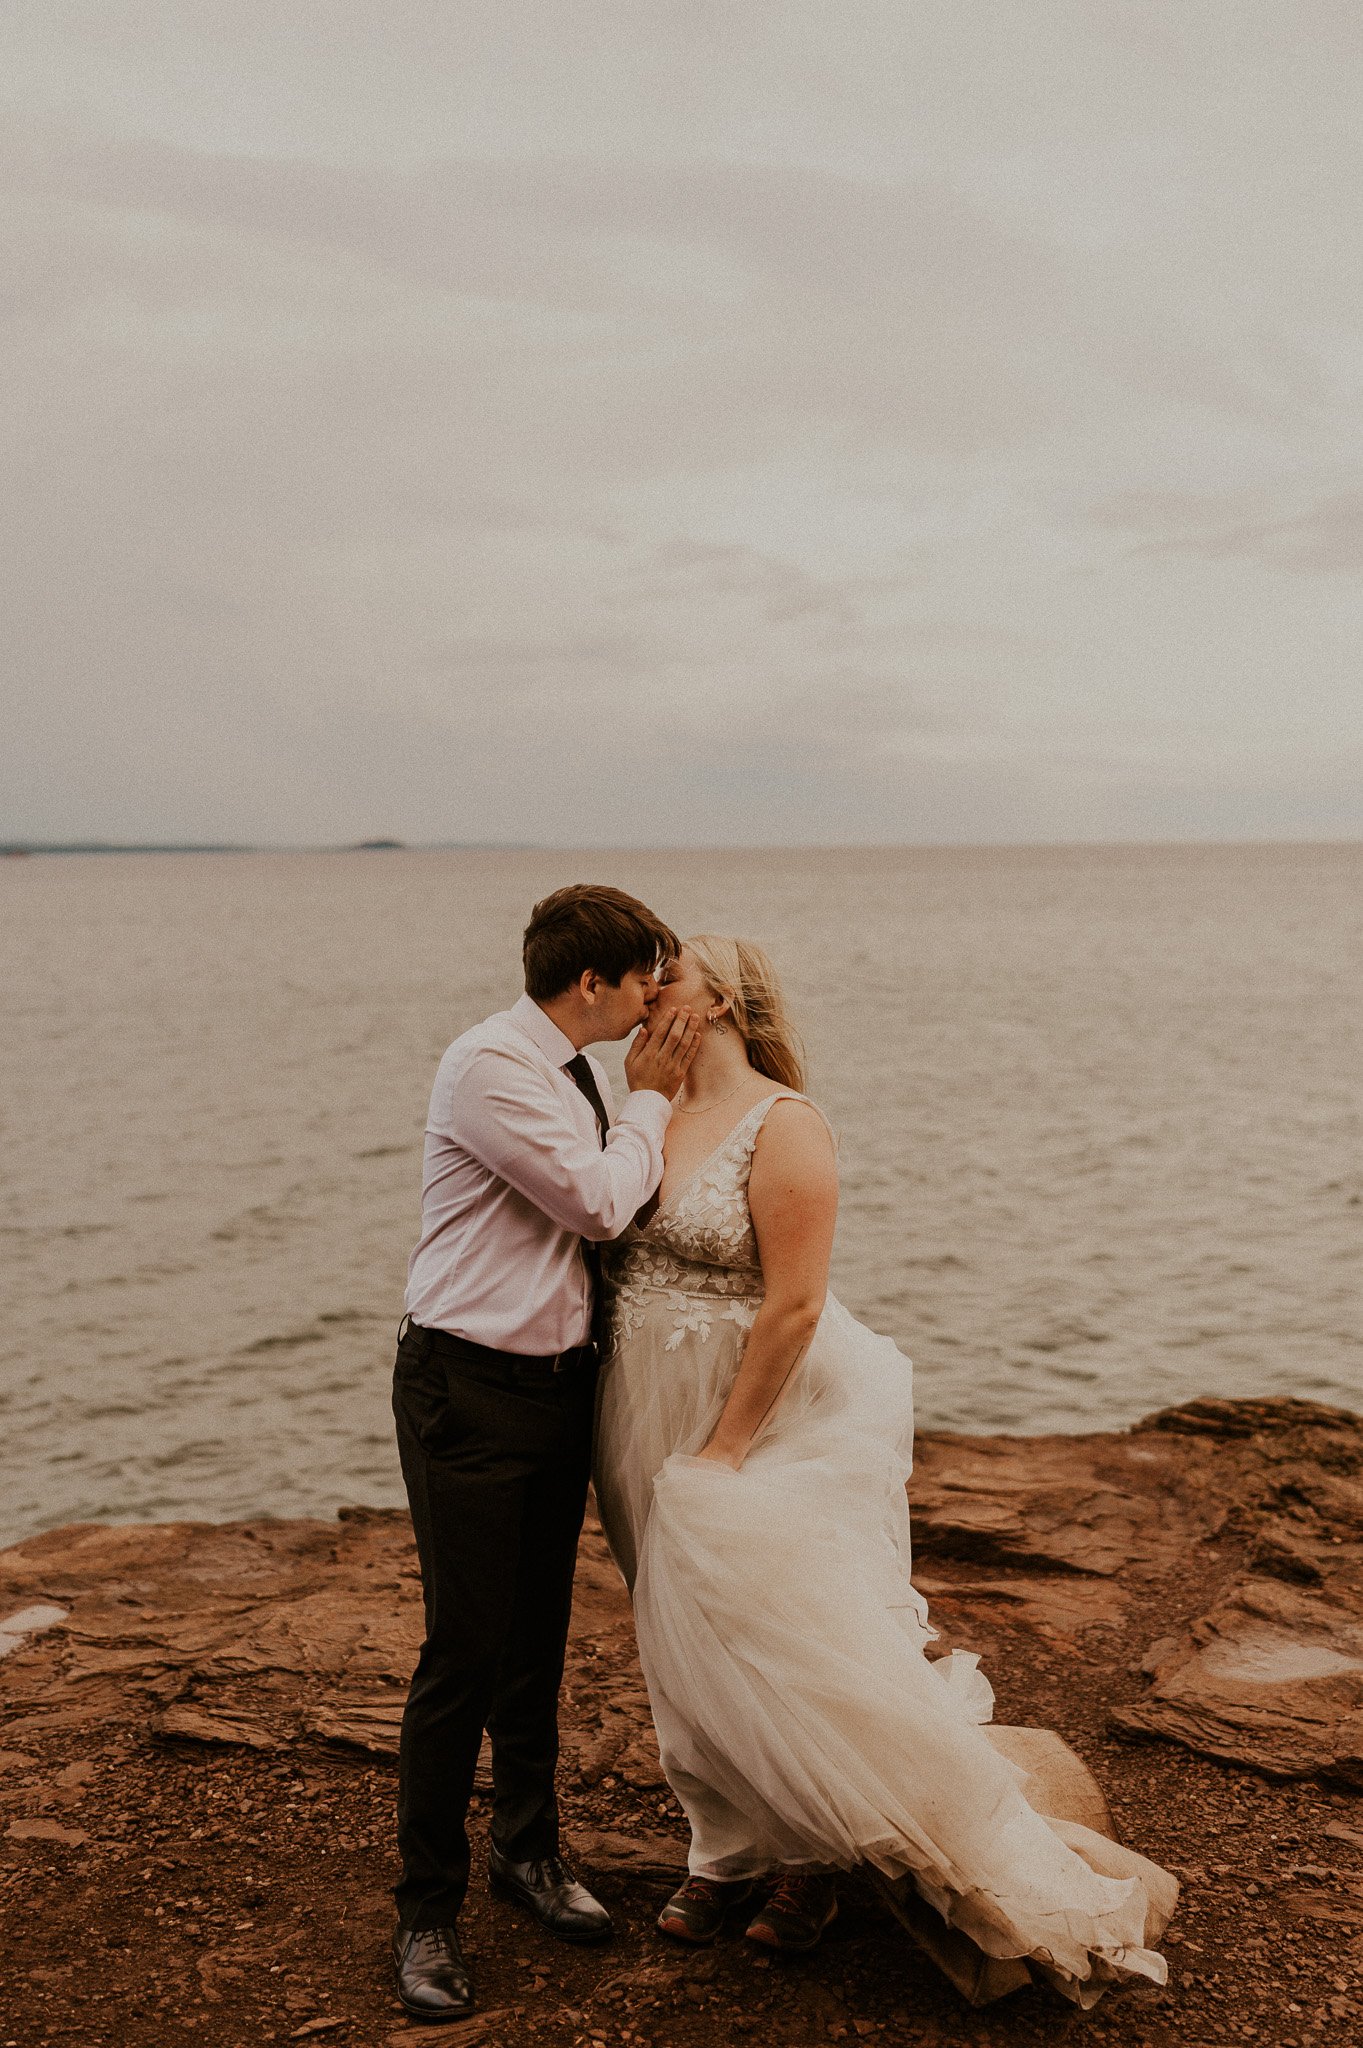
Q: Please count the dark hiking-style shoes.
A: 2